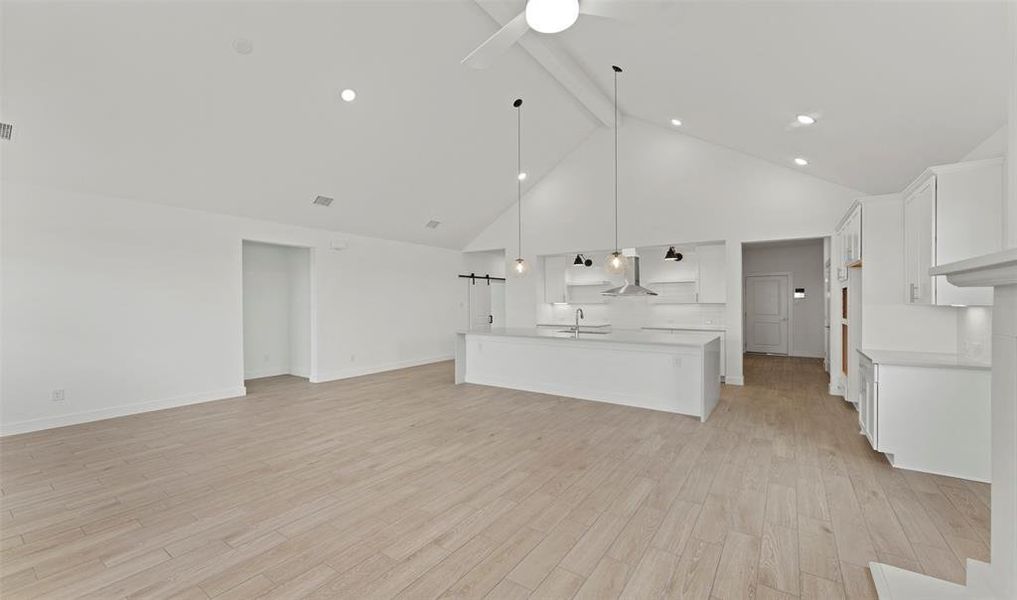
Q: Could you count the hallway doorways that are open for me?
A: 2